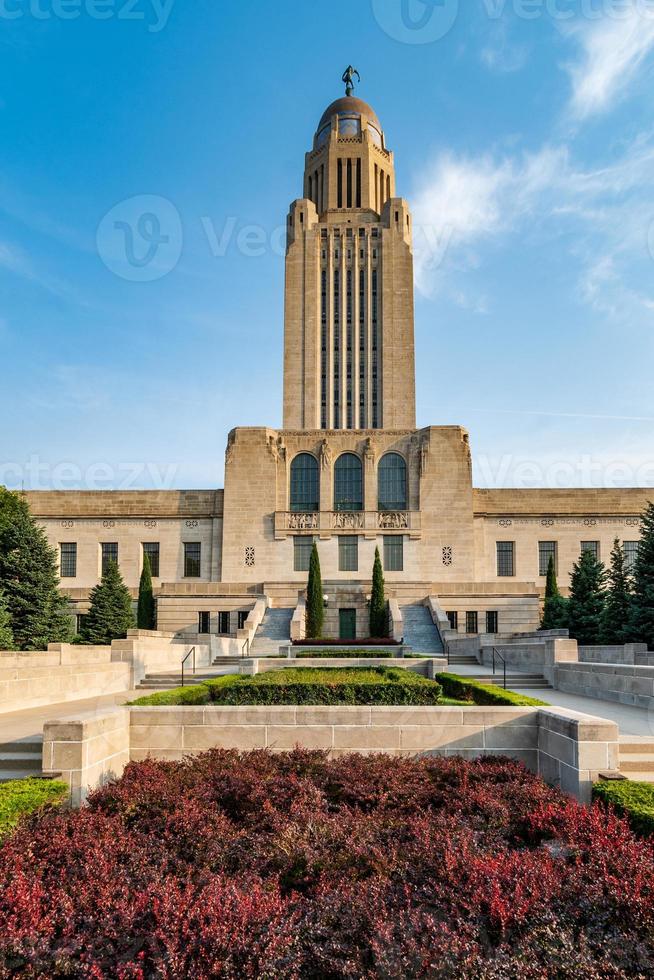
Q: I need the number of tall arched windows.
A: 3